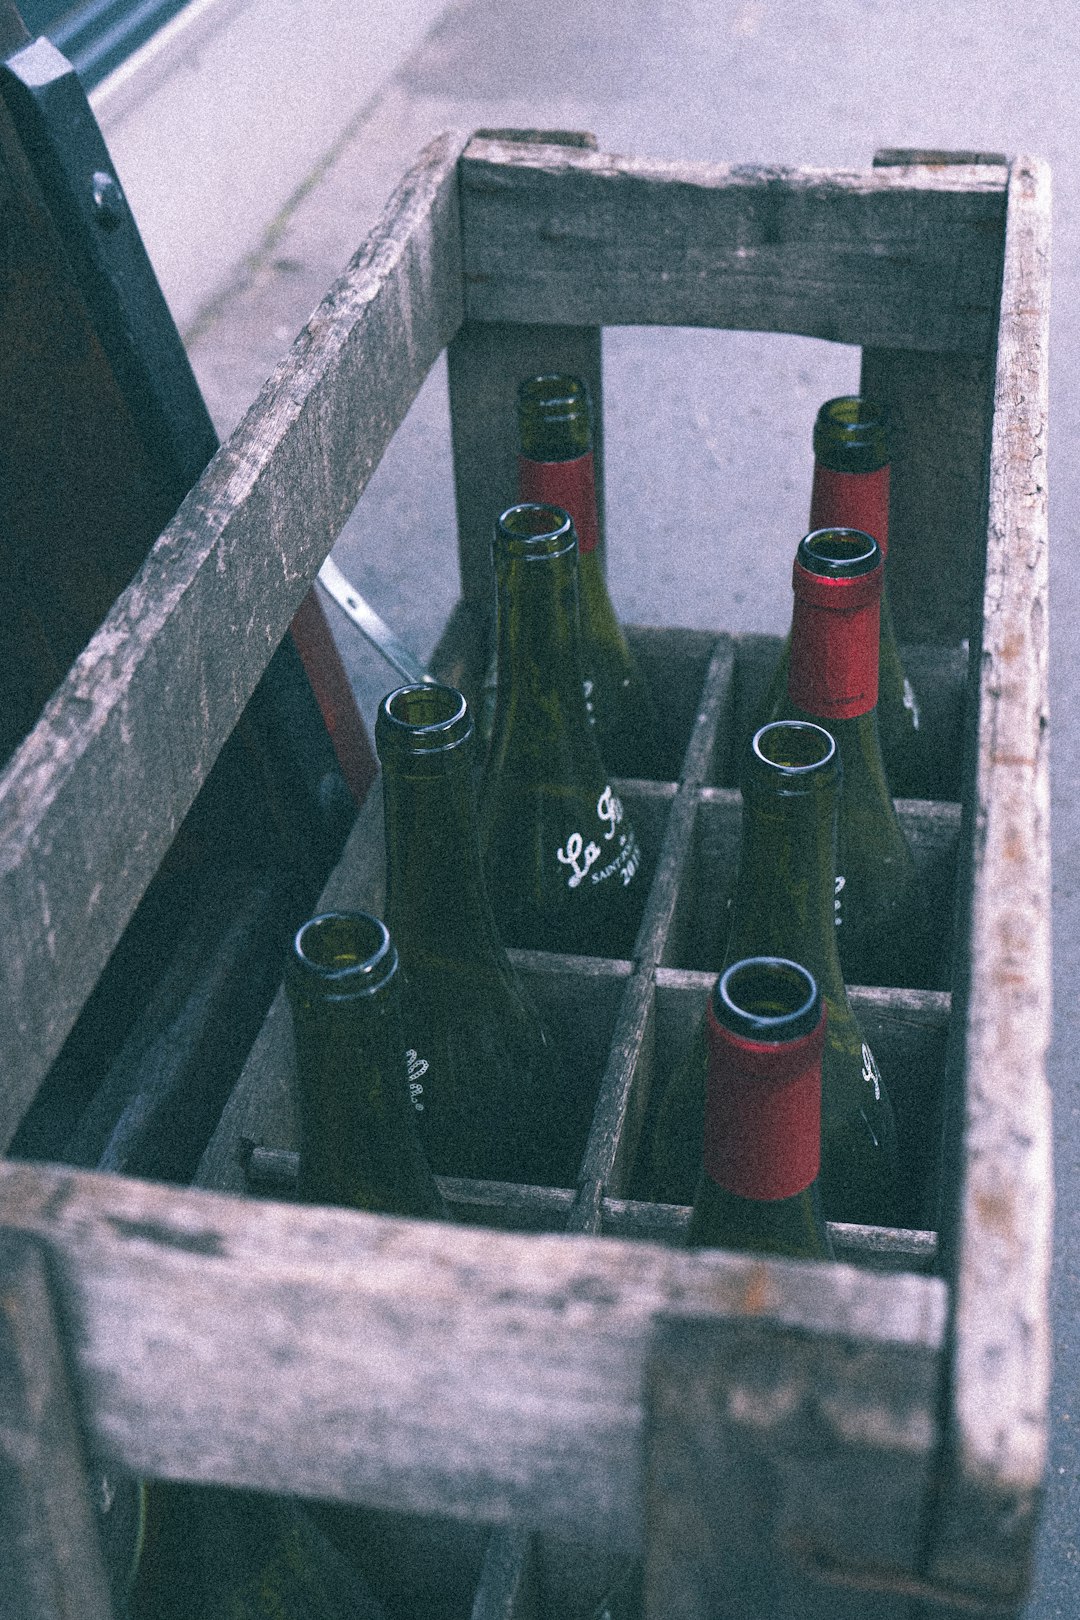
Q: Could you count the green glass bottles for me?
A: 8